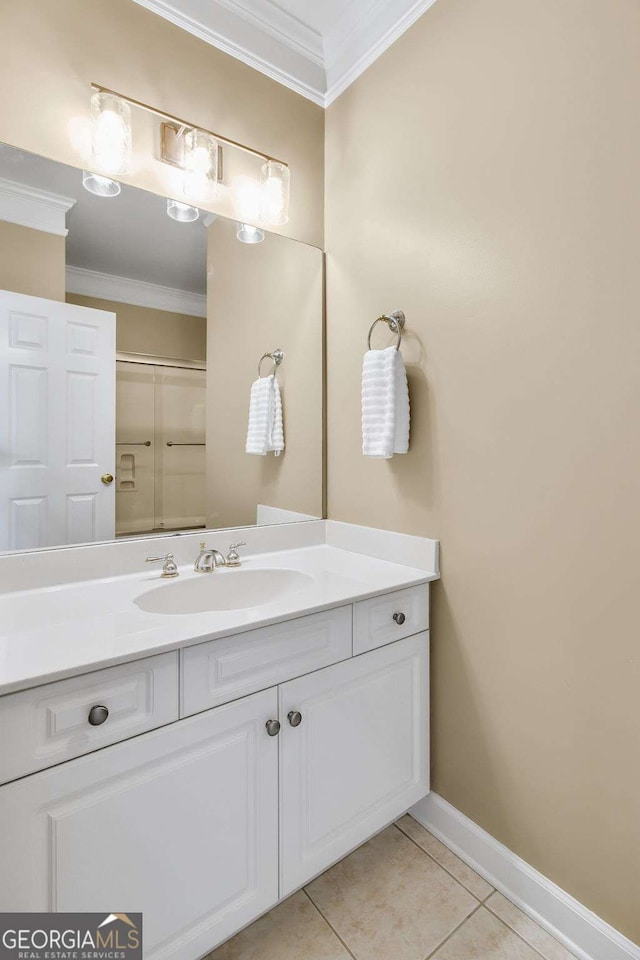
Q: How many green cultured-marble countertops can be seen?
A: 0